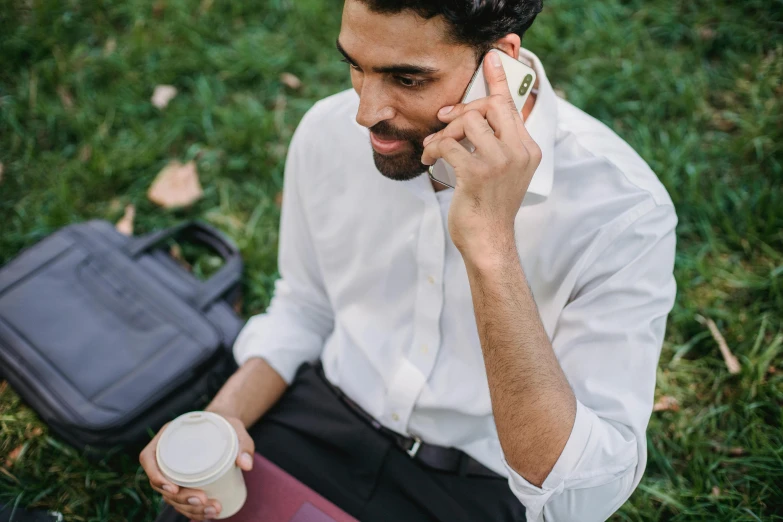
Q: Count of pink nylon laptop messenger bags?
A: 0